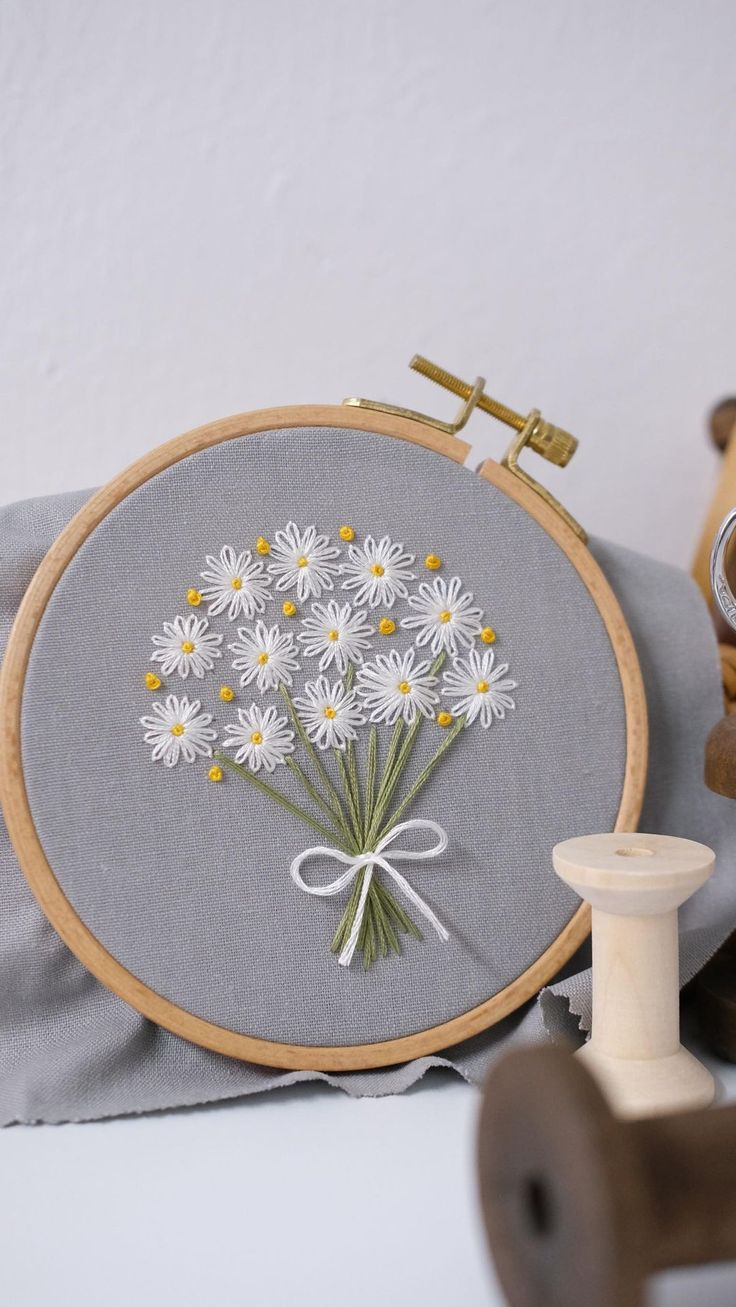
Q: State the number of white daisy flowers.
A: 12